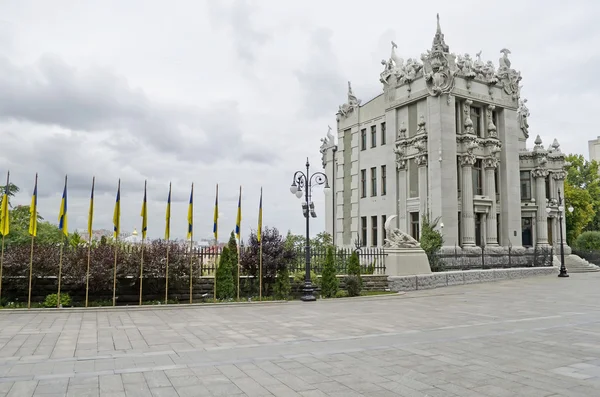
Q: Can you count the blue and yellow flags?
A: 11